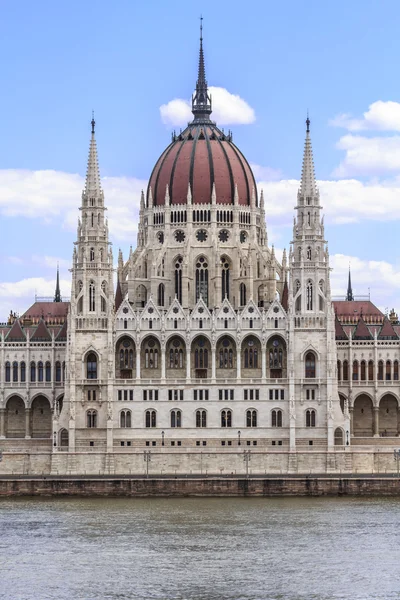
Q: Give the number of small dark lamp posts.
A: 4